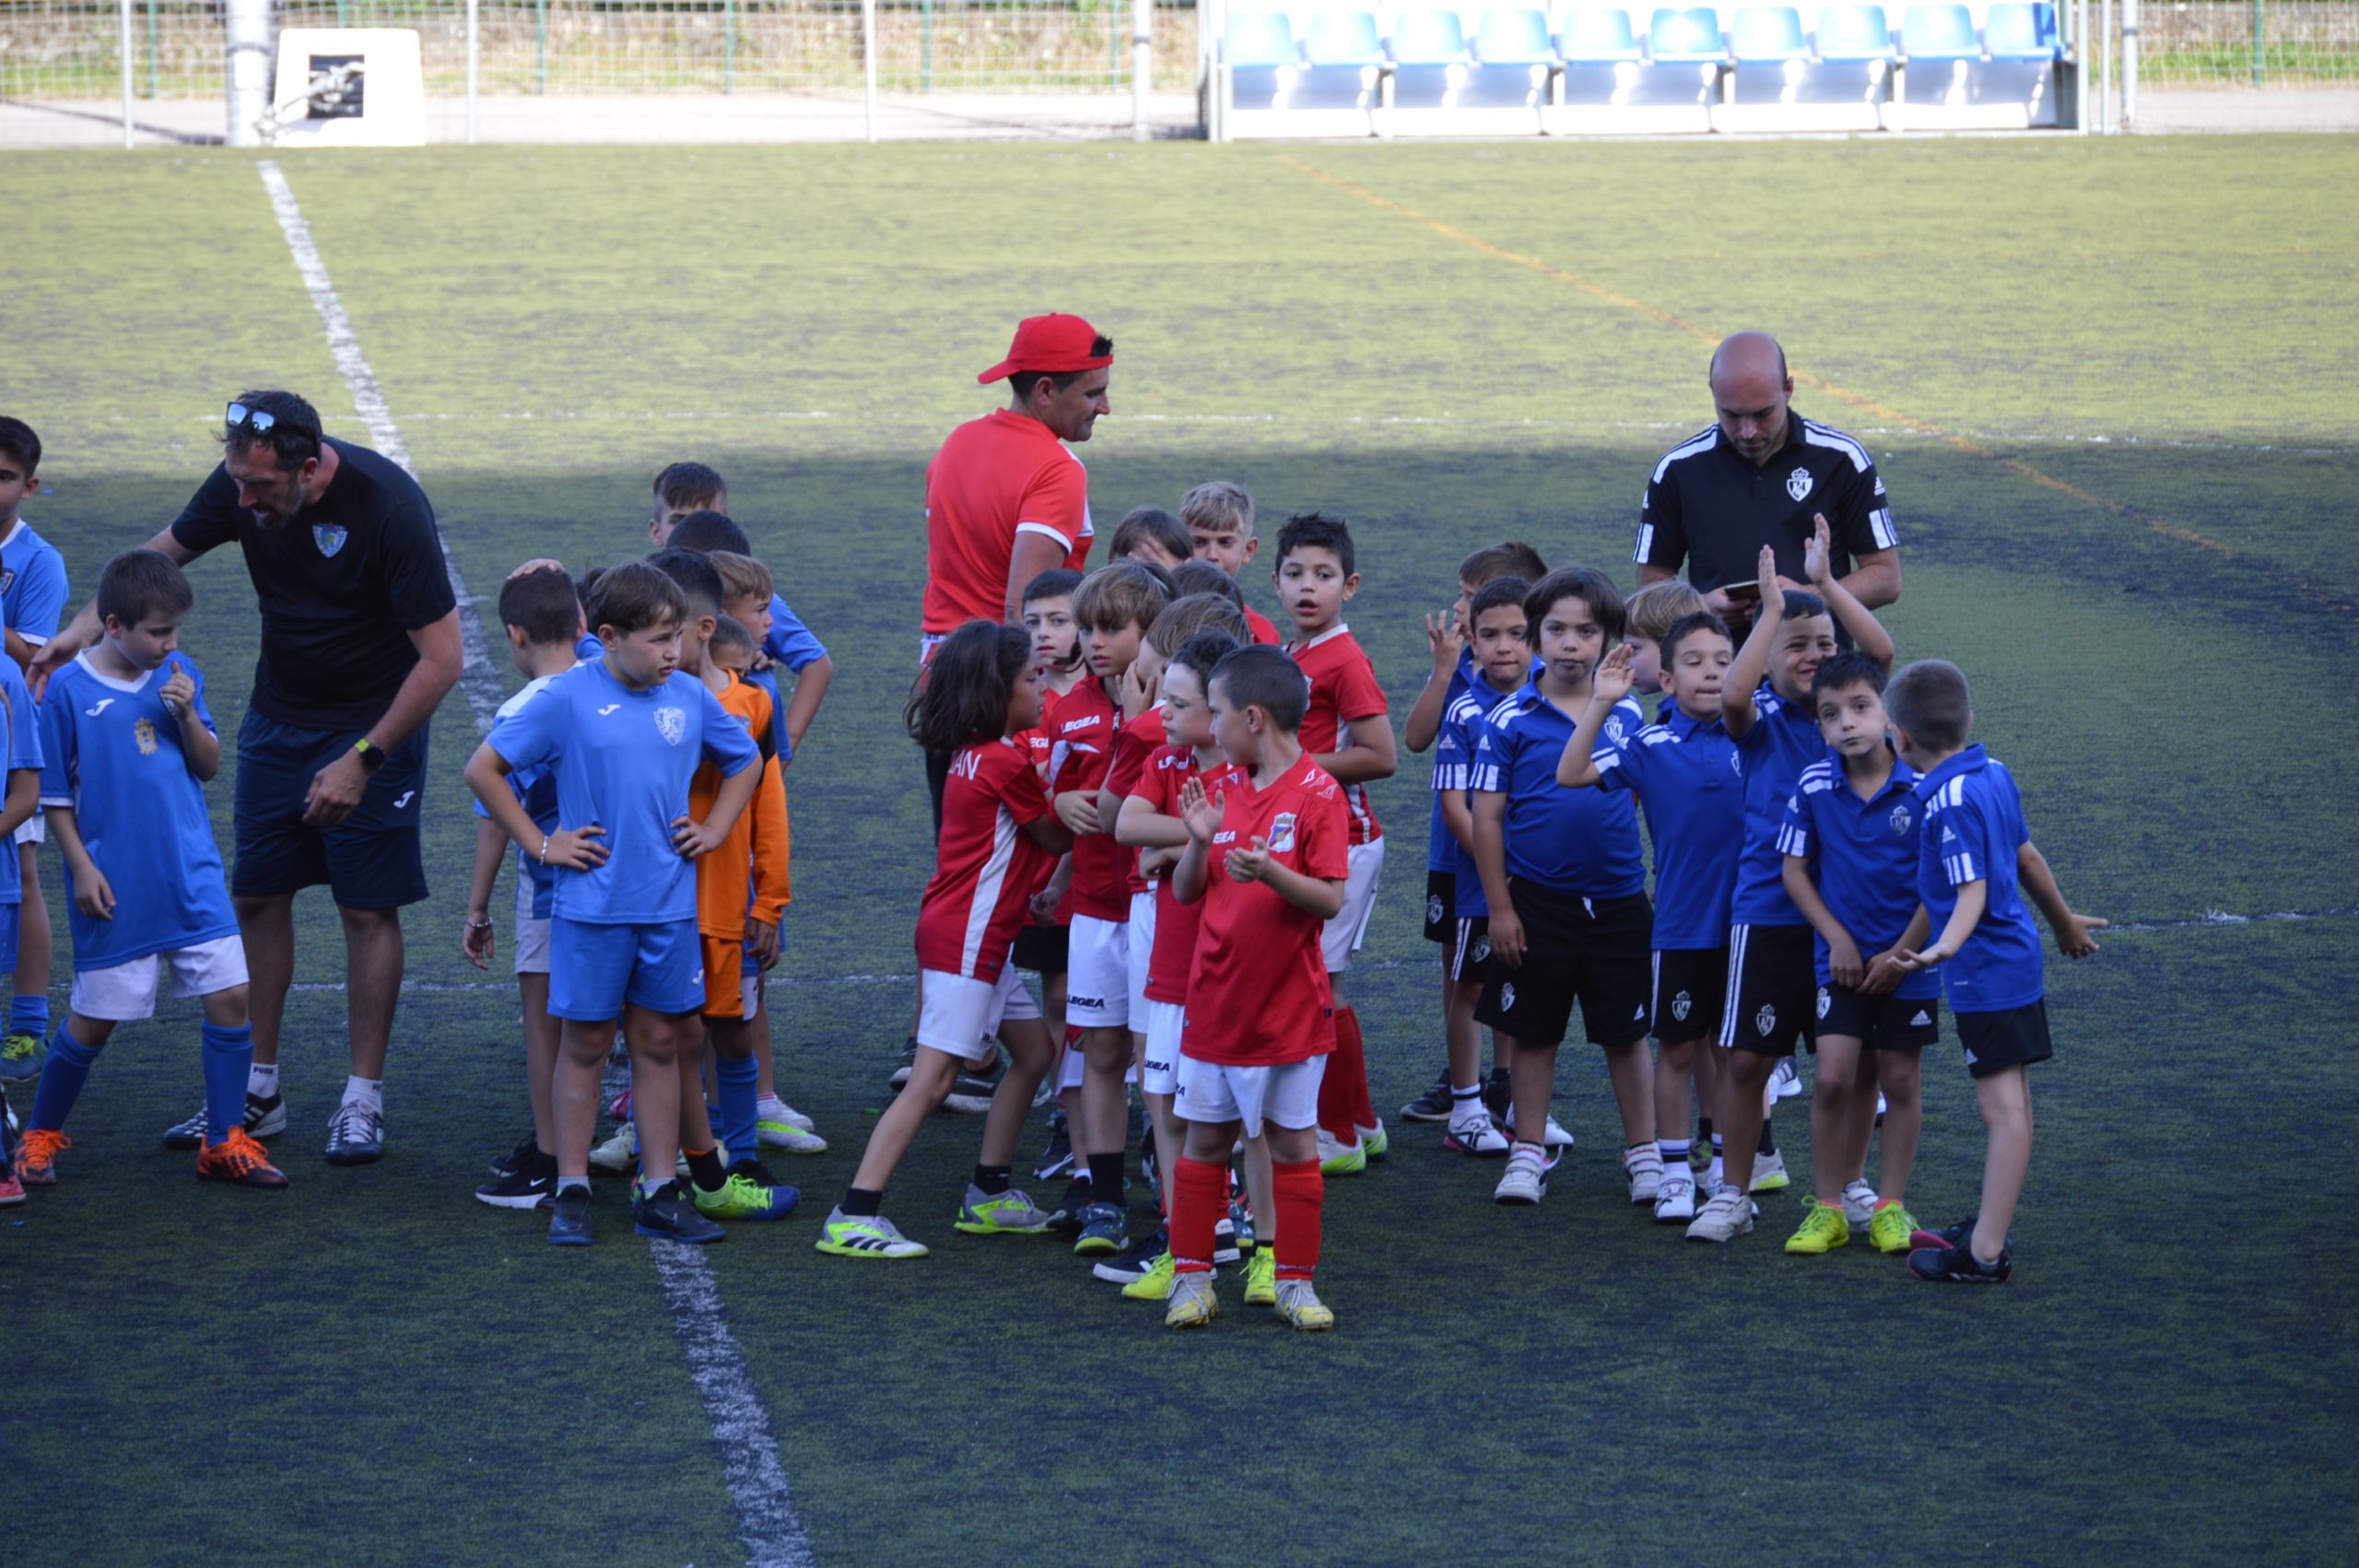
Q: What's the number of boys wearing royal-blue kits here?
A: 8